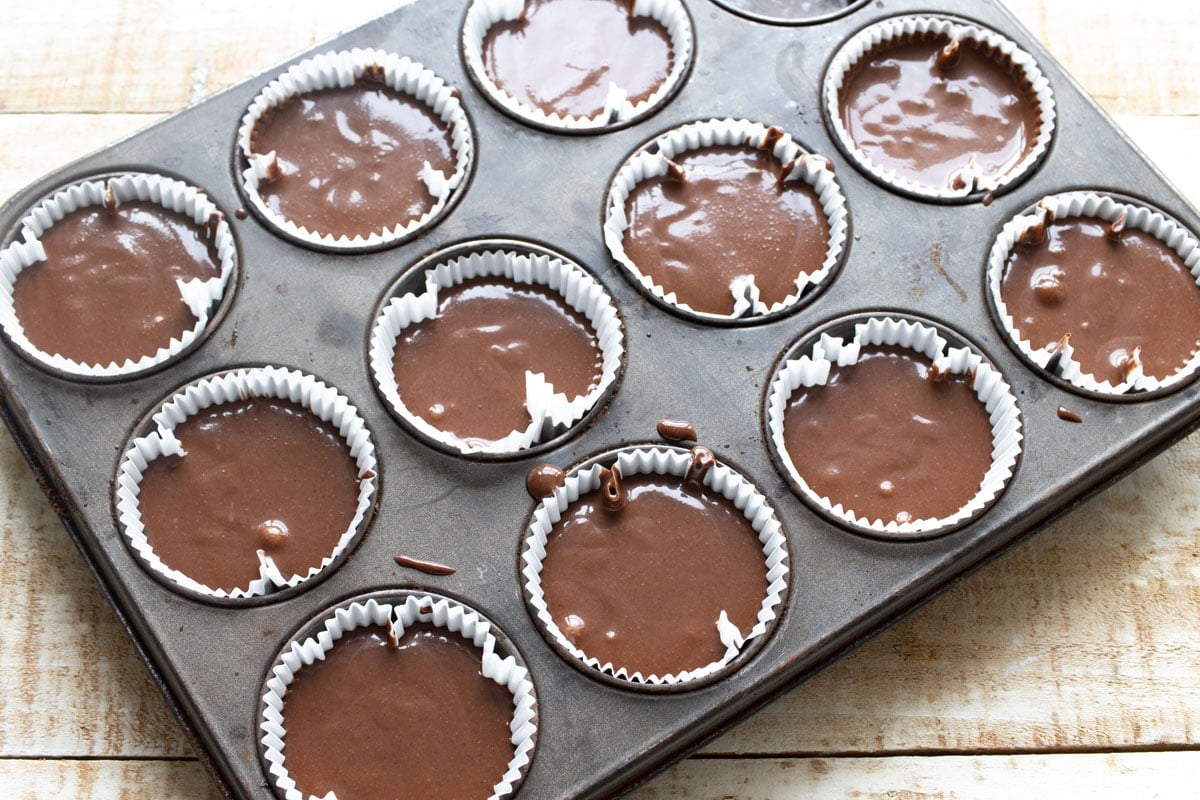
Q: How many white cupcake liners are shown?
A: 11